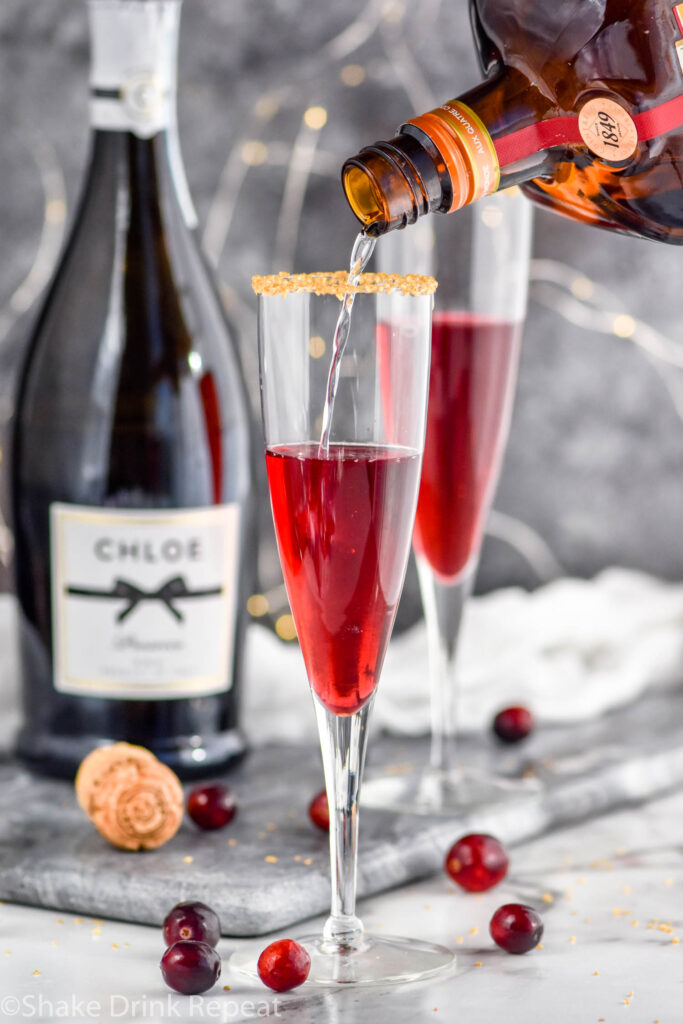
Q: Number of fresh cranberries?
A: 8